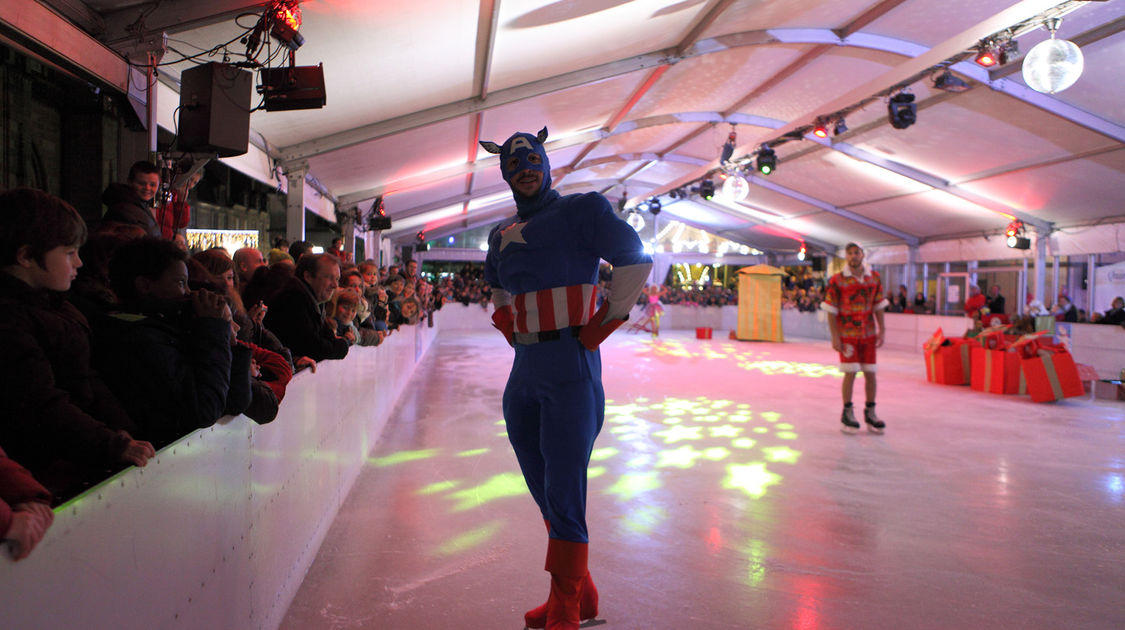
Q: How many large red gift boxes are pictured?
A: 3